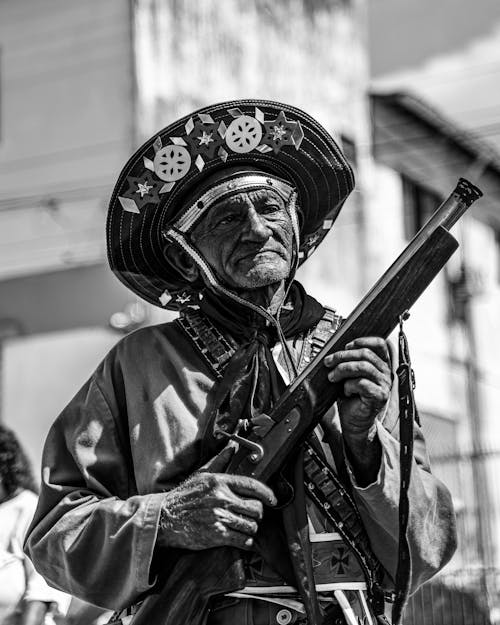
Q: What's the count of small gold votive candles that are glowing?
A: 0